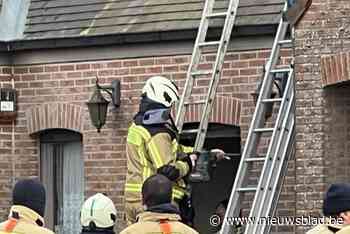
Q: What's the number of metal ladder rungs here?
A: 11